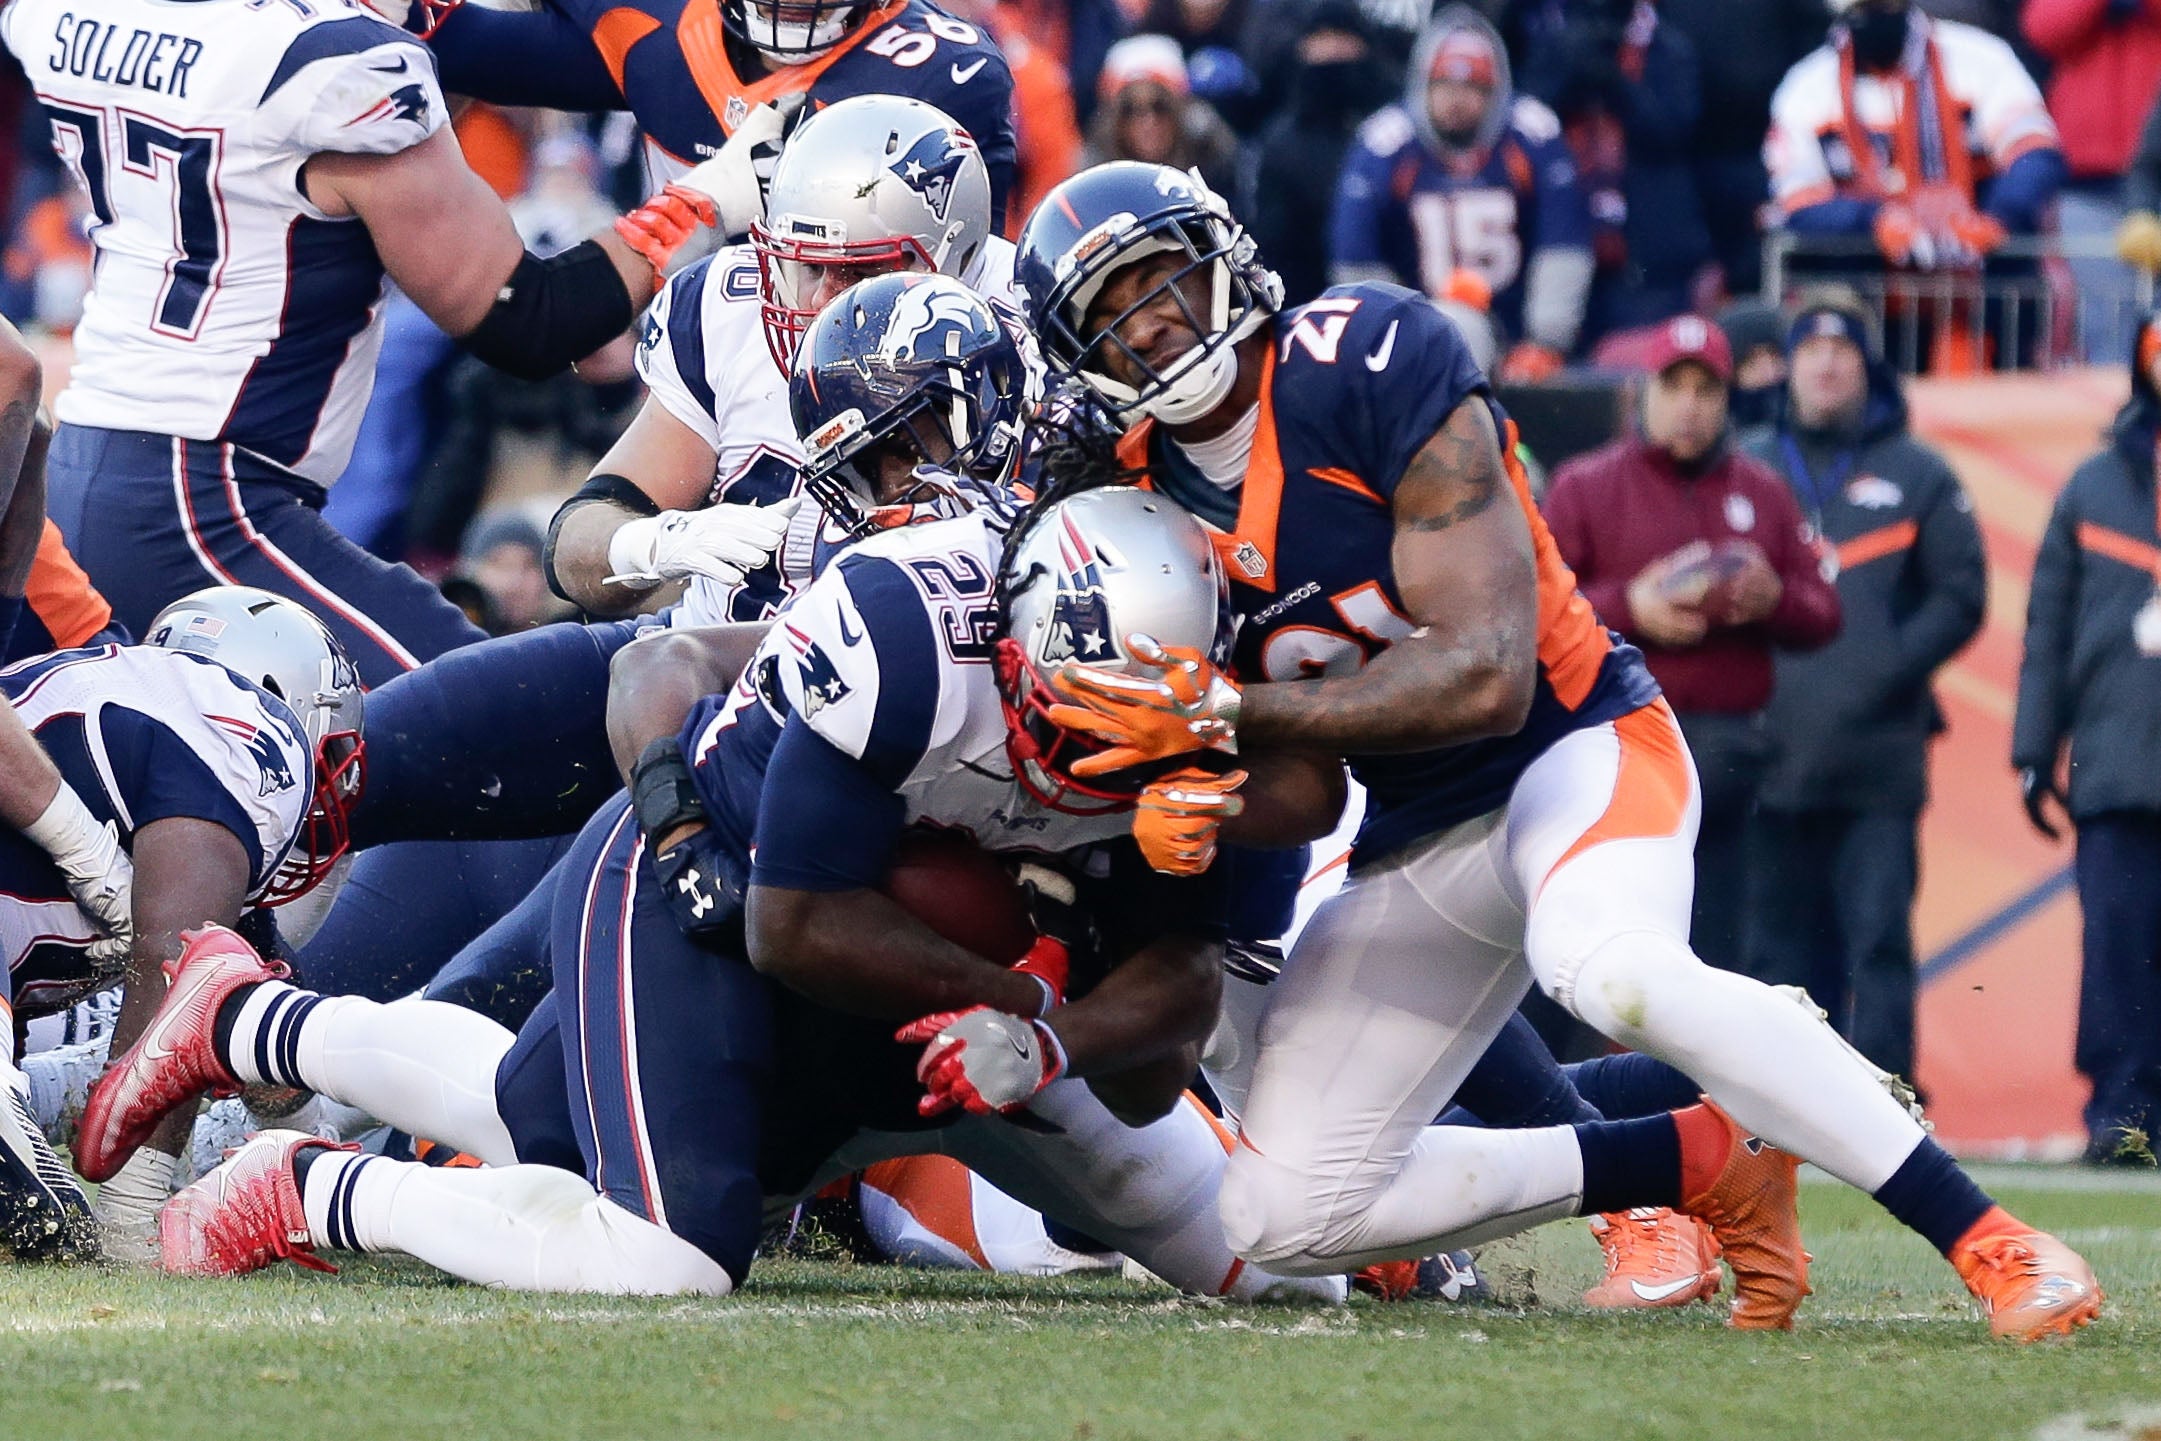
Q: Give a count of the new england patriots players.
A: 4